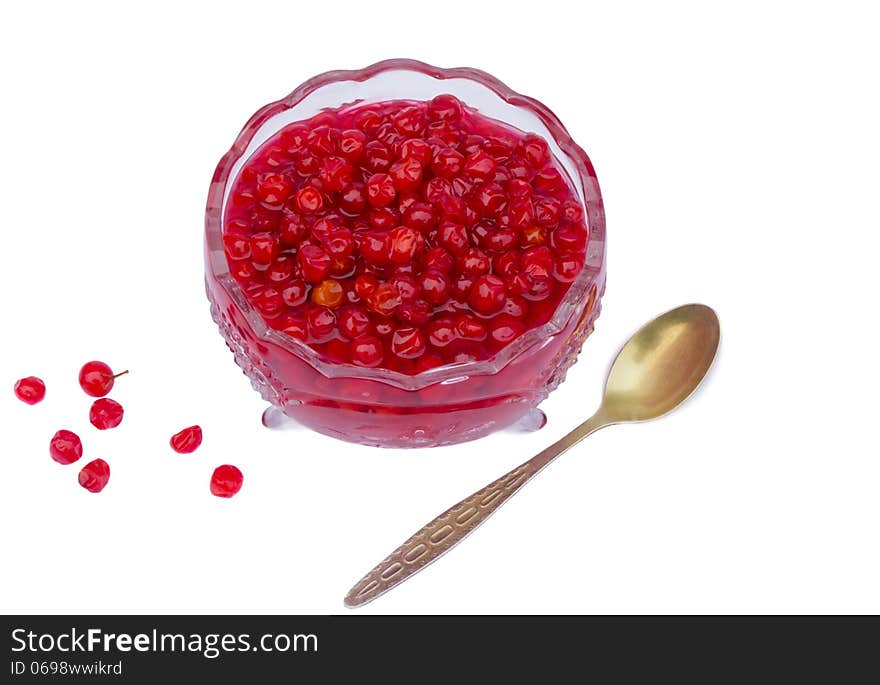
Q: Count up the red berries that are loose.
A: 7